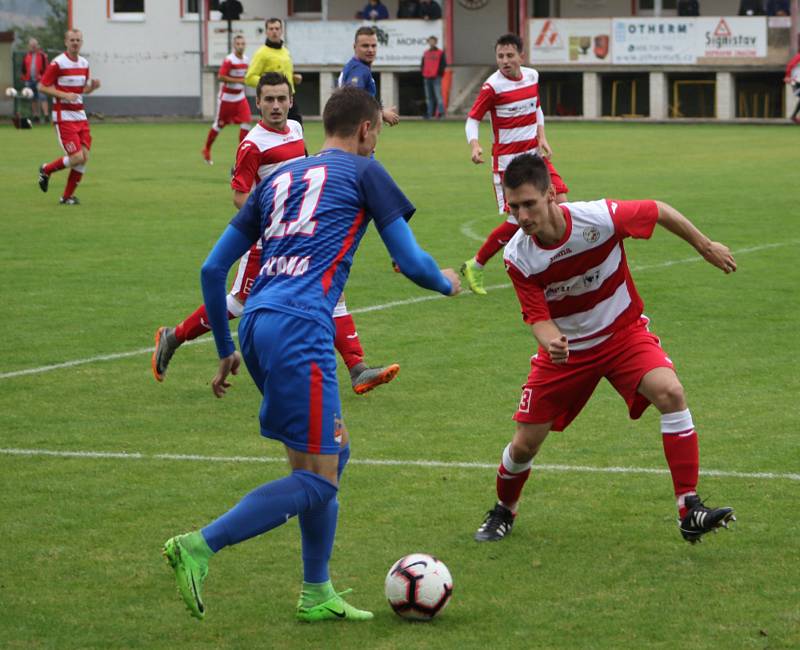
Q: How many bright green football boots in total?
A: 3